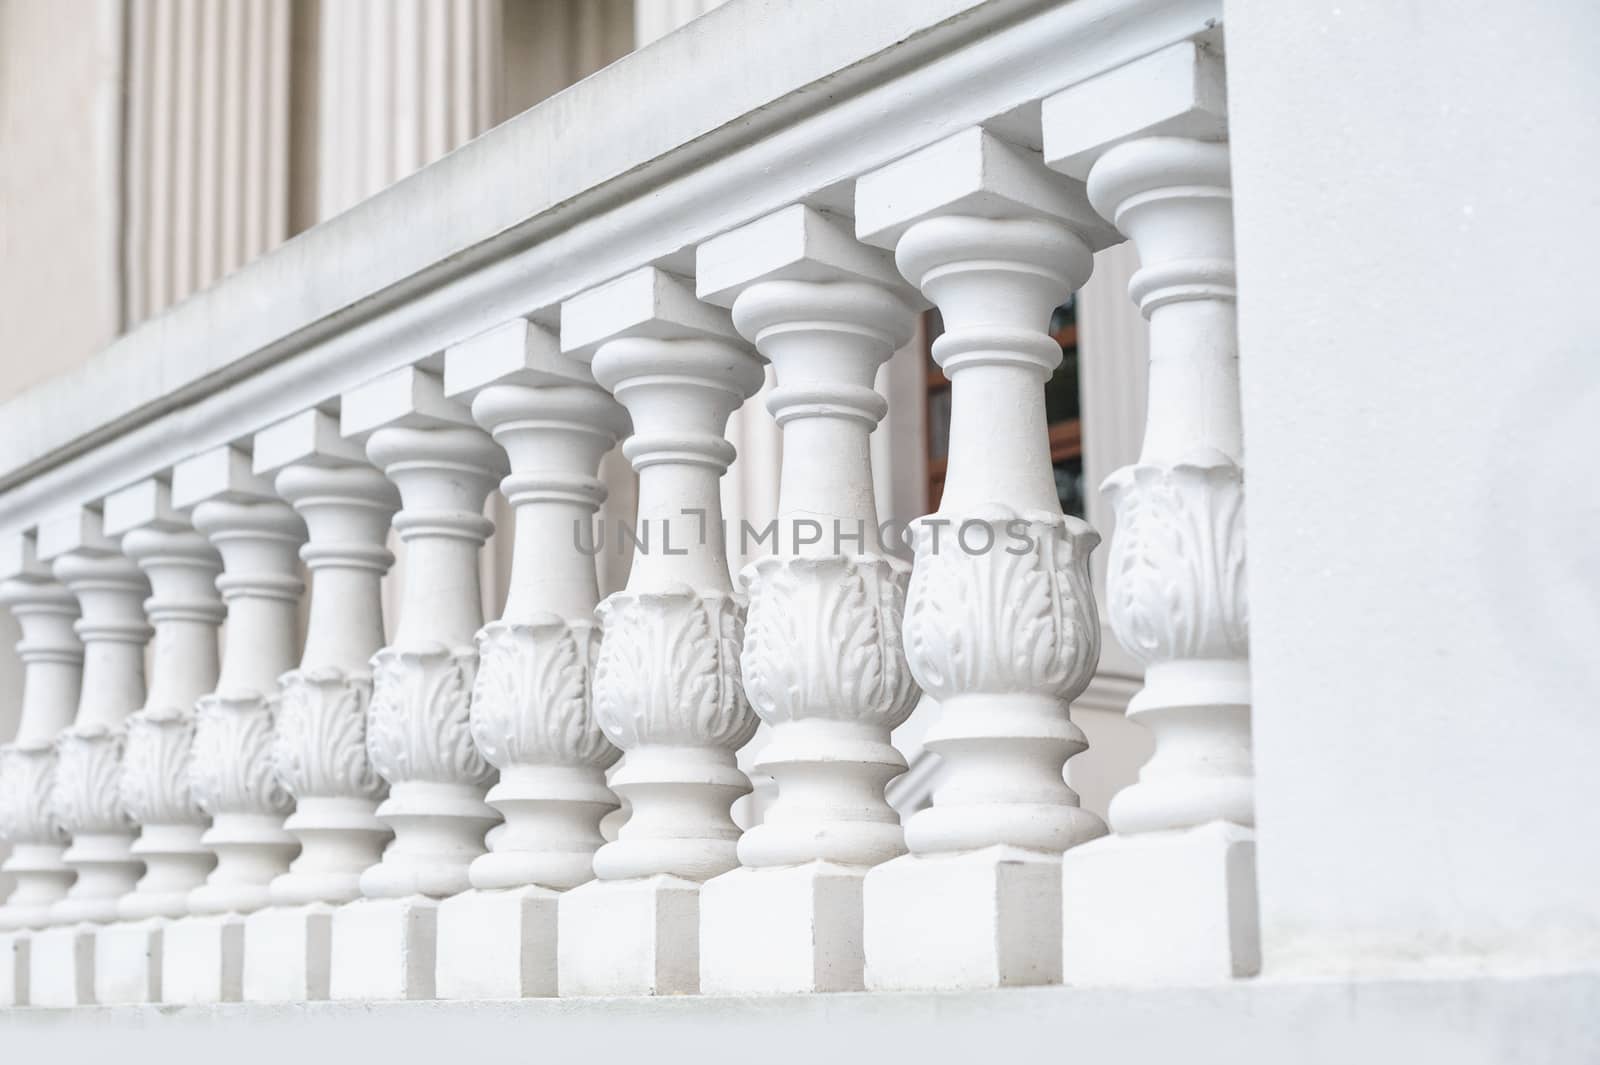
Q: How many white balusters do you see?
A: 11